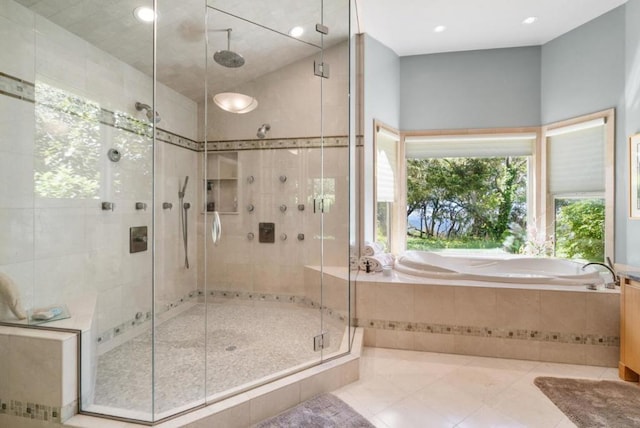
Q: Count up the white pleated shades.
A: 3